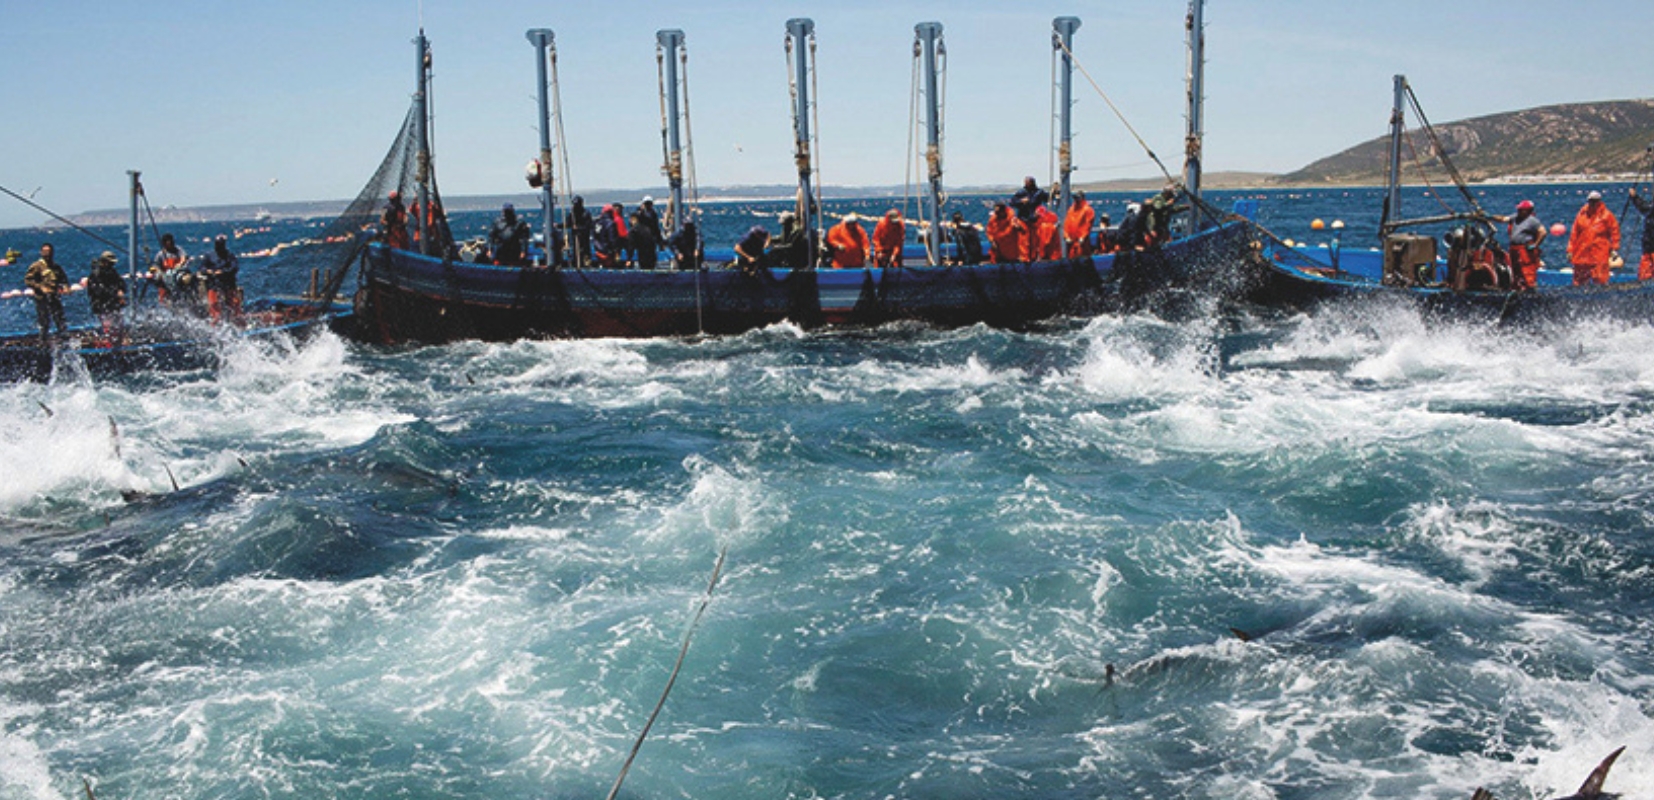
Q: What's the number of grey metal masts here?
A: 9